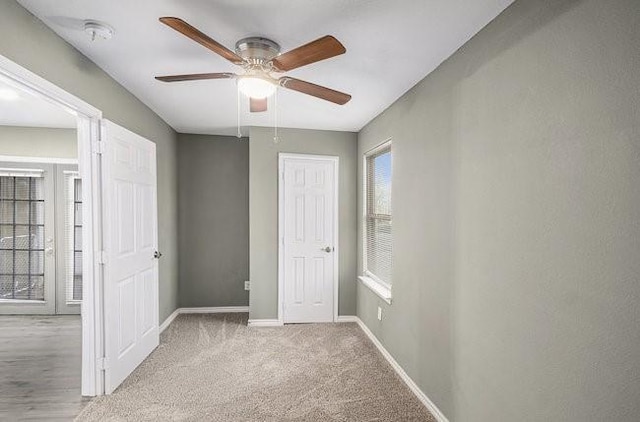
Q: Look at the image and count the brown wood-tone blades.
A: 5